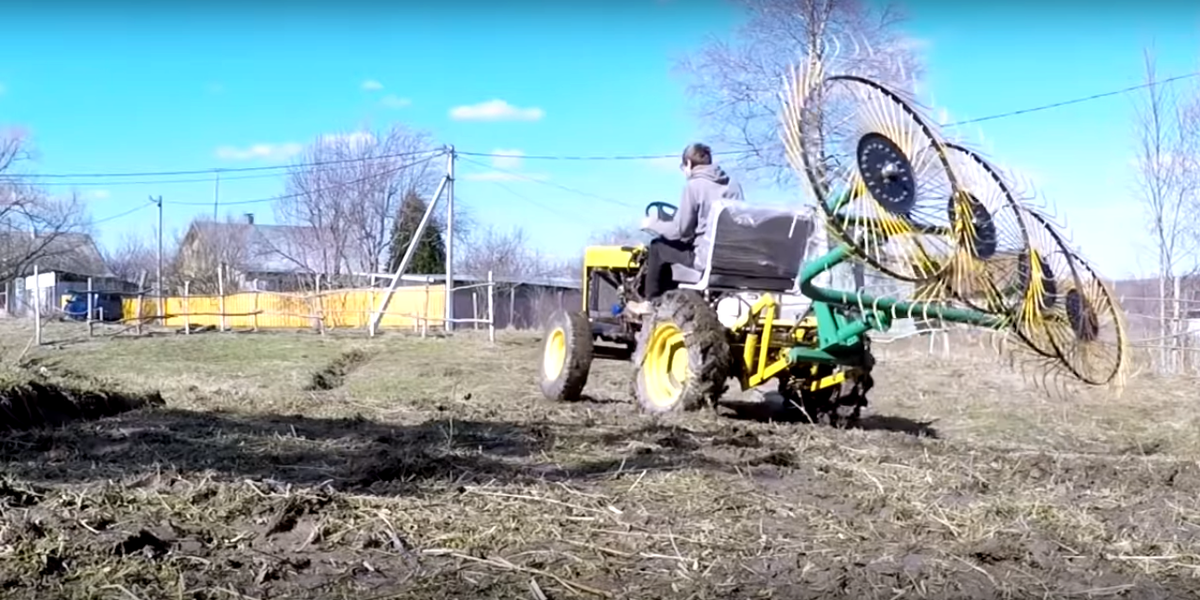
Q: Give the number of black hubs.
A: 4